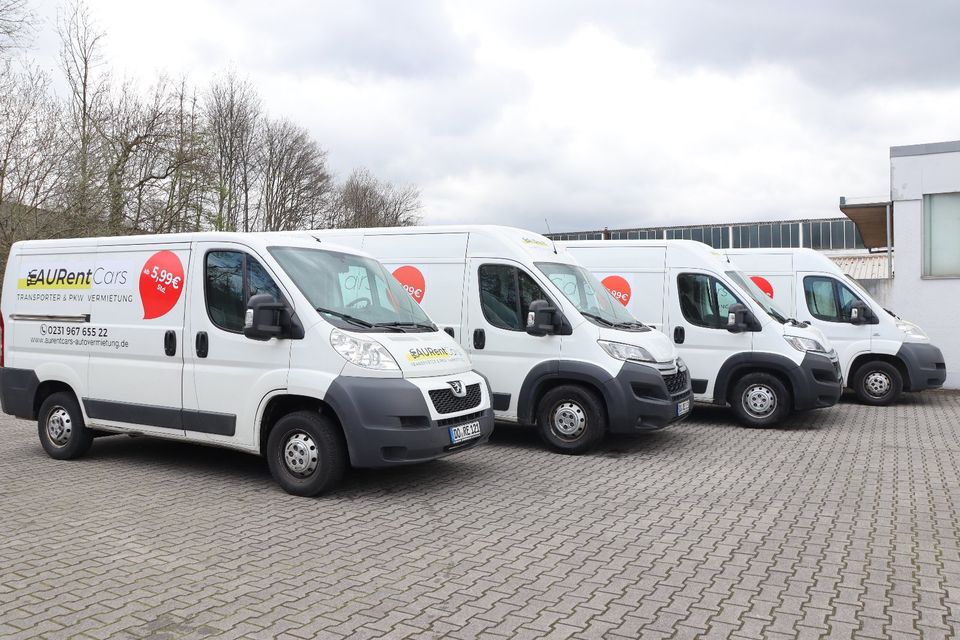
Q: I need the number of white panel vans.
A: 4